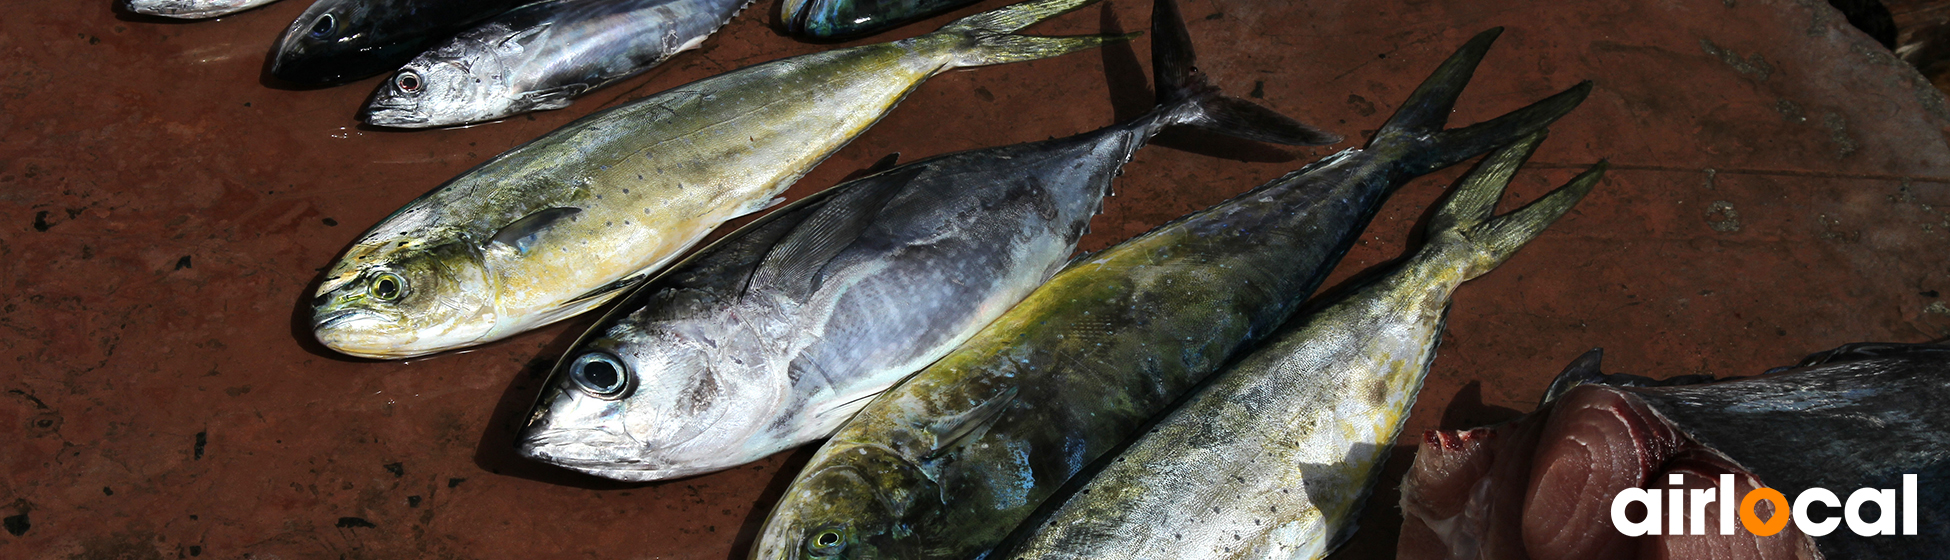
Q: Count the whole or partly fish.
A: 9